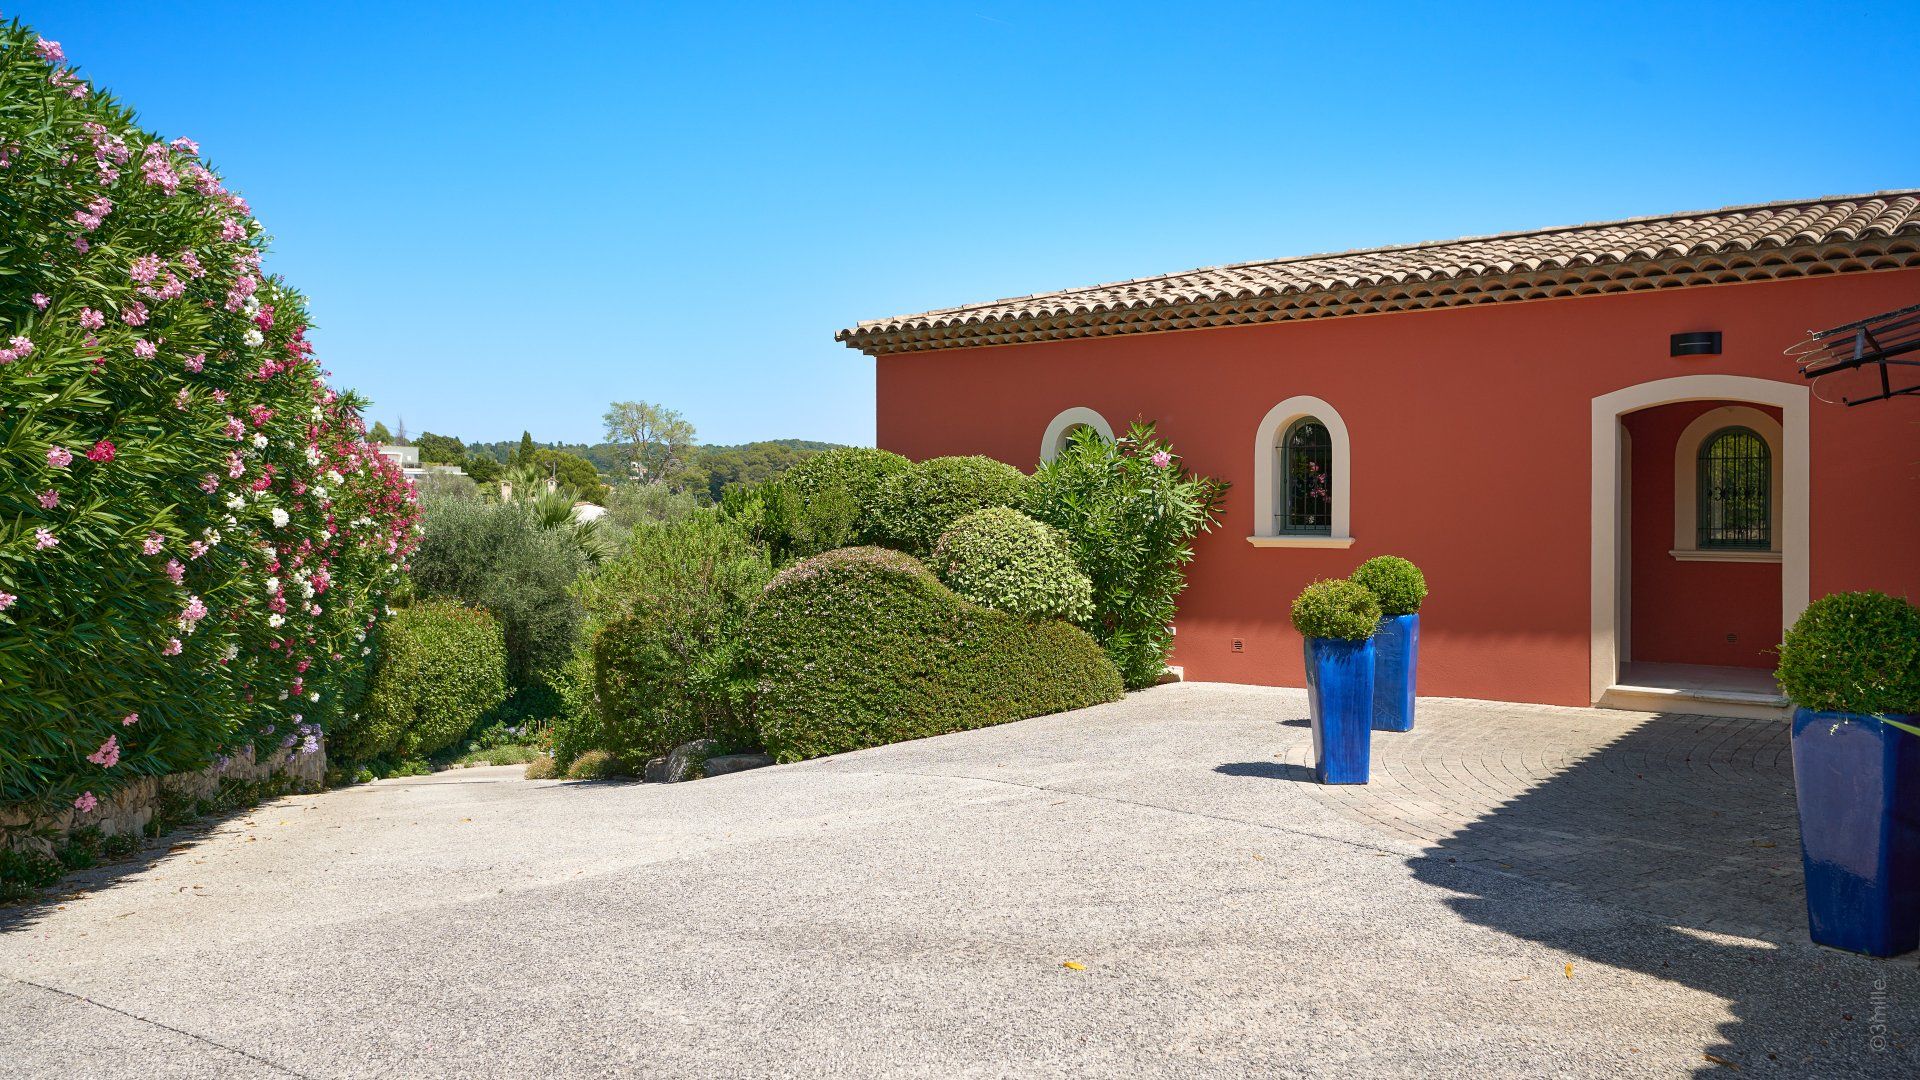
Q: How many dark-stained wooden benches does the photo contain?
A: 0